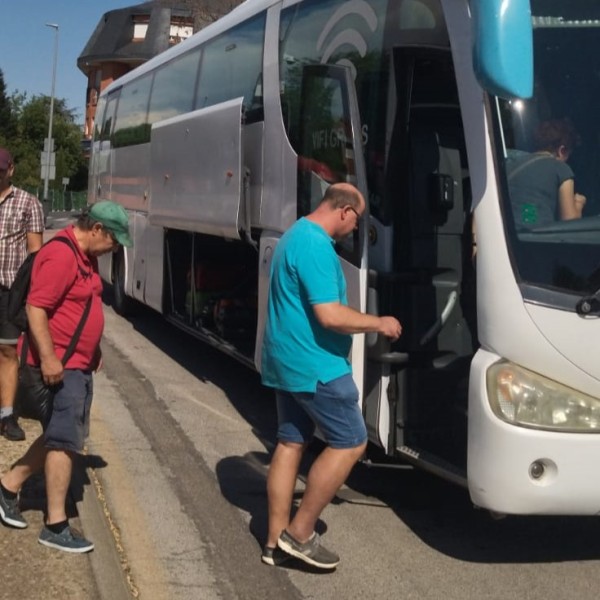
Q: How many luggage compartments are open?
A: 1